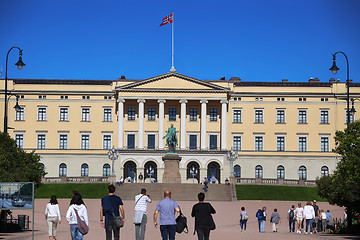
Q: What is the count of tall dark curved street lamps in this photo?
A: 2